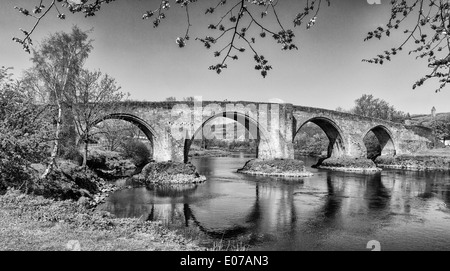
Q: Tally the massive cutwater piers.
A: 3